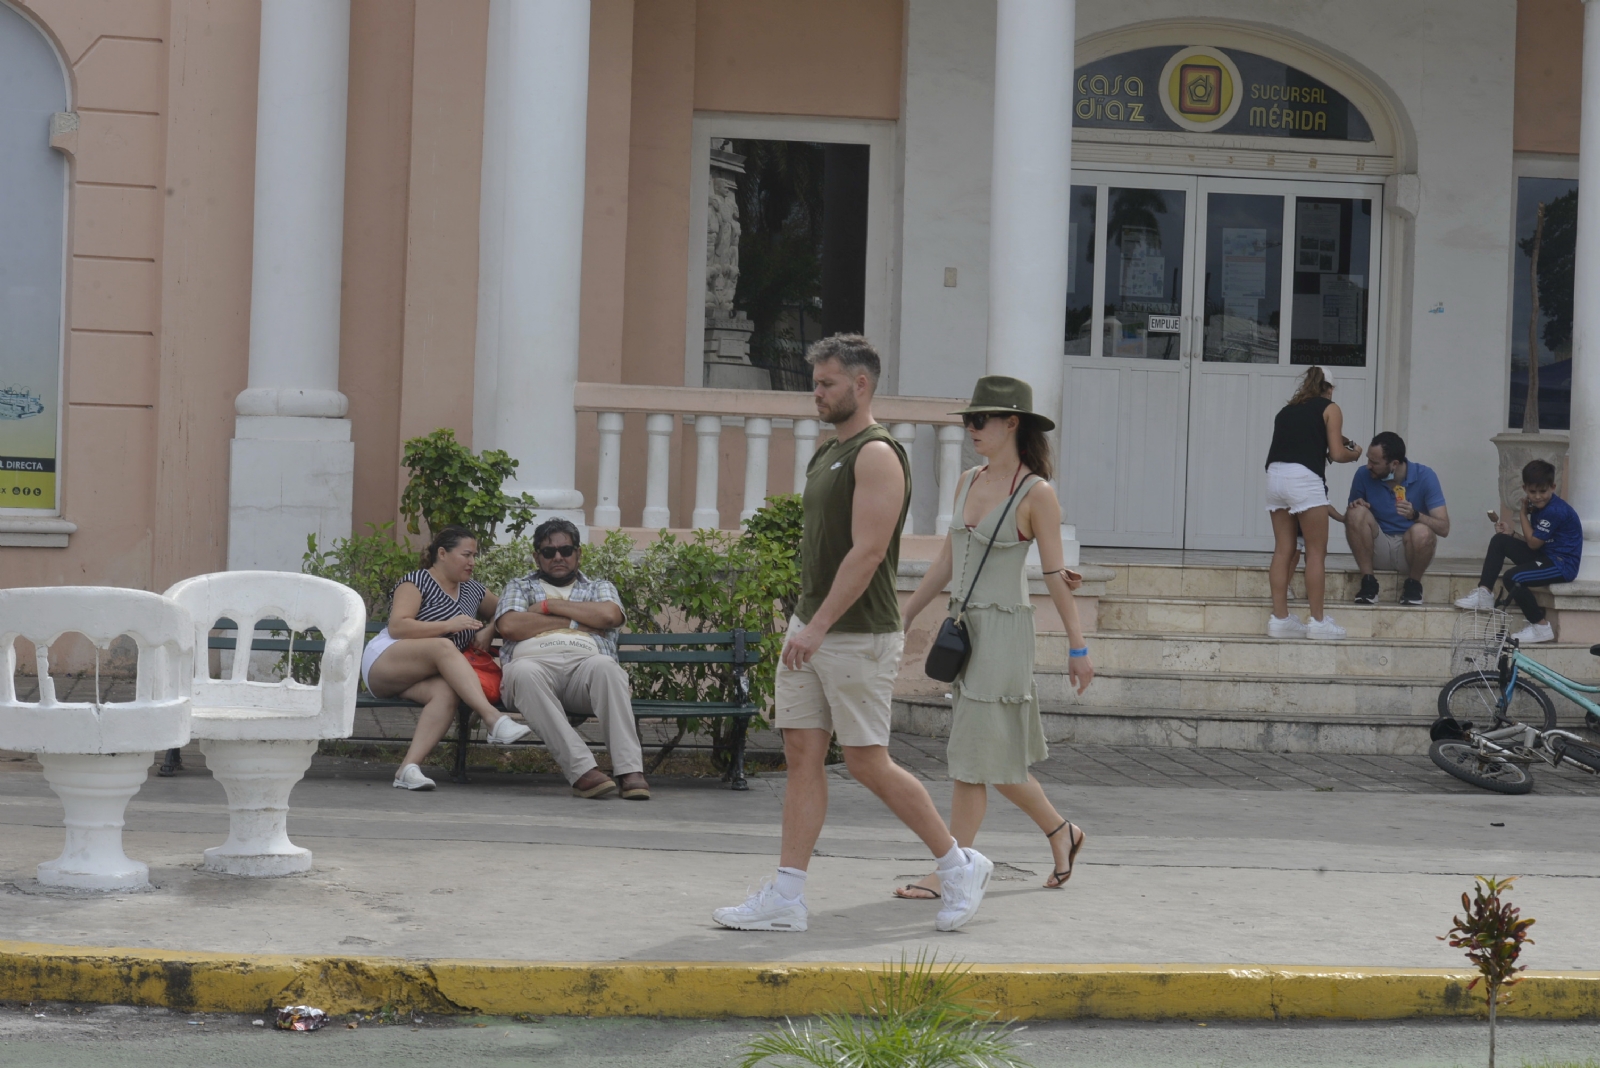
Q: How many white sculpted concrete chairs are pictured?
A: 2